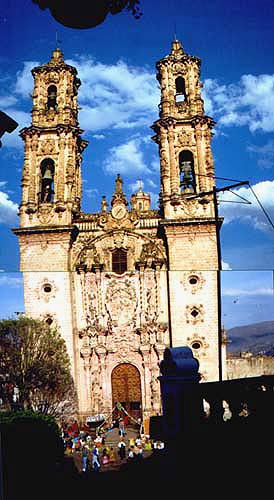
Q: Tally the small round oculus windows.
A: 5